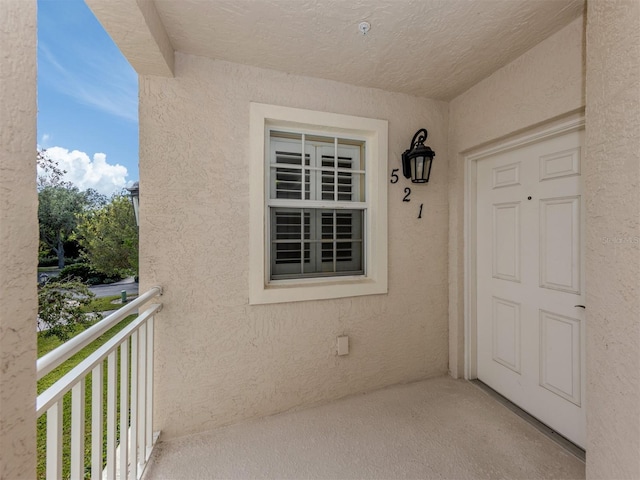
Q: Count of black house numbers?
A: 3